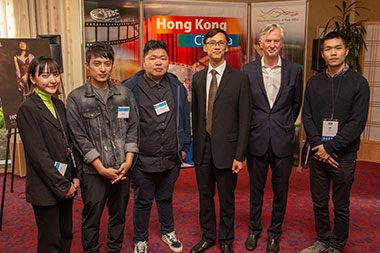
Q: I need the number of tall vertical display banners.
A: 3